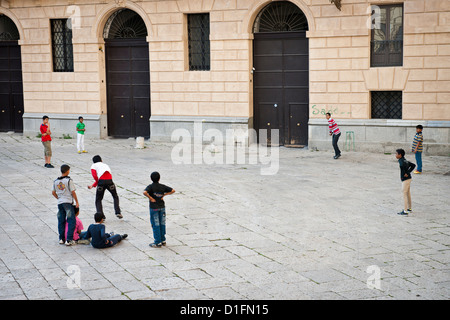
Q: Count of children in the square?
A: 10